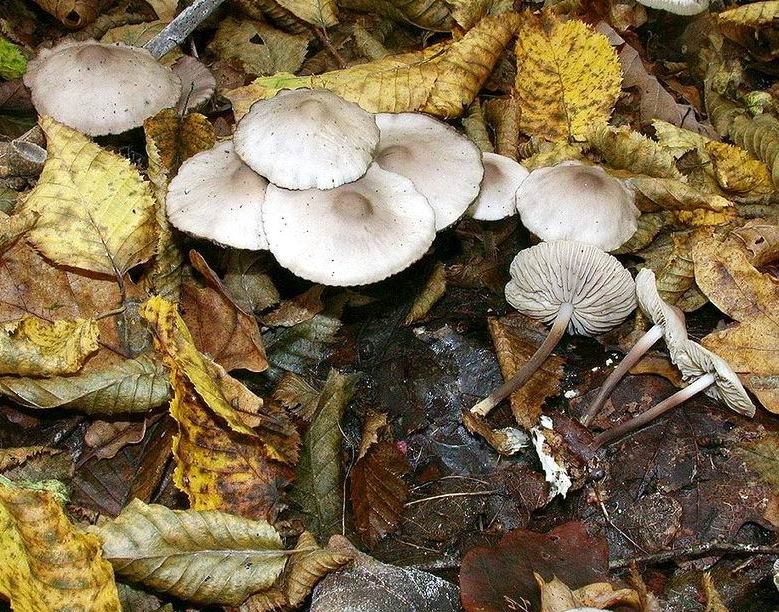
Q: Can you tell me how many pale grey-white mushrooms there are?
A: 12